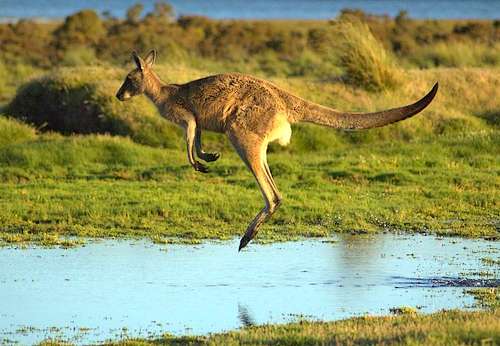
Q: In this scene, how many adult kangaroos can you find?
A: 1